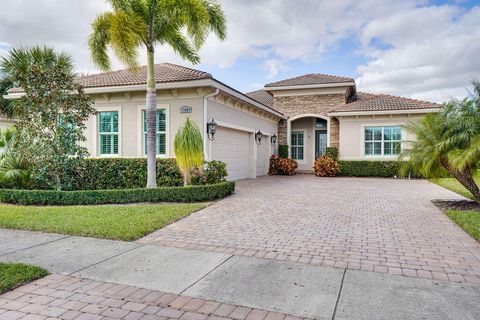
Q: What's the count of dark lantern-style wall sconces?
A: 3